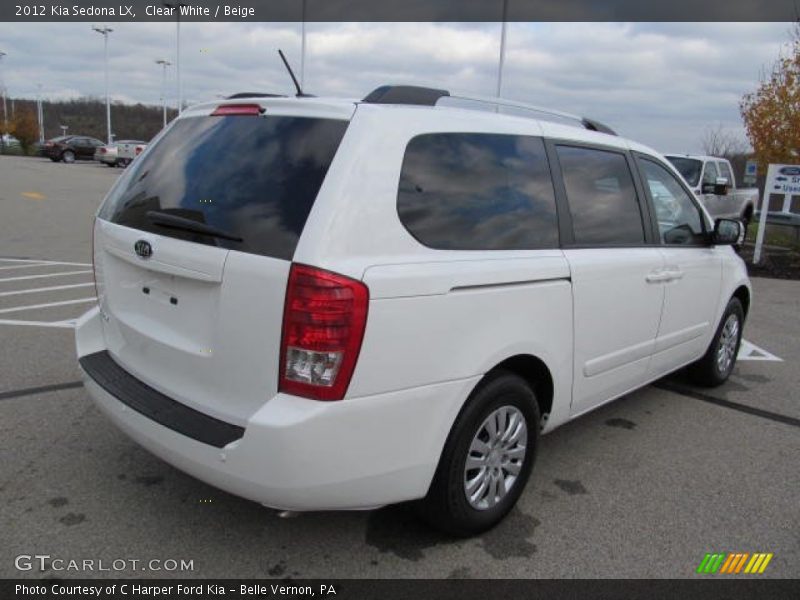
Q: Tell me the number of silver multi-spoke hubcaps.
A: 2